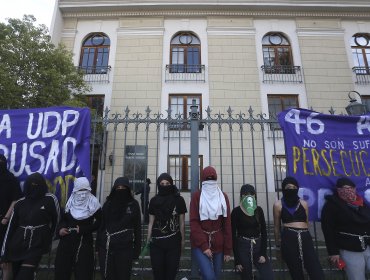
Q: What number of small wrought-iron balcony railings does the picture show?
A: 4